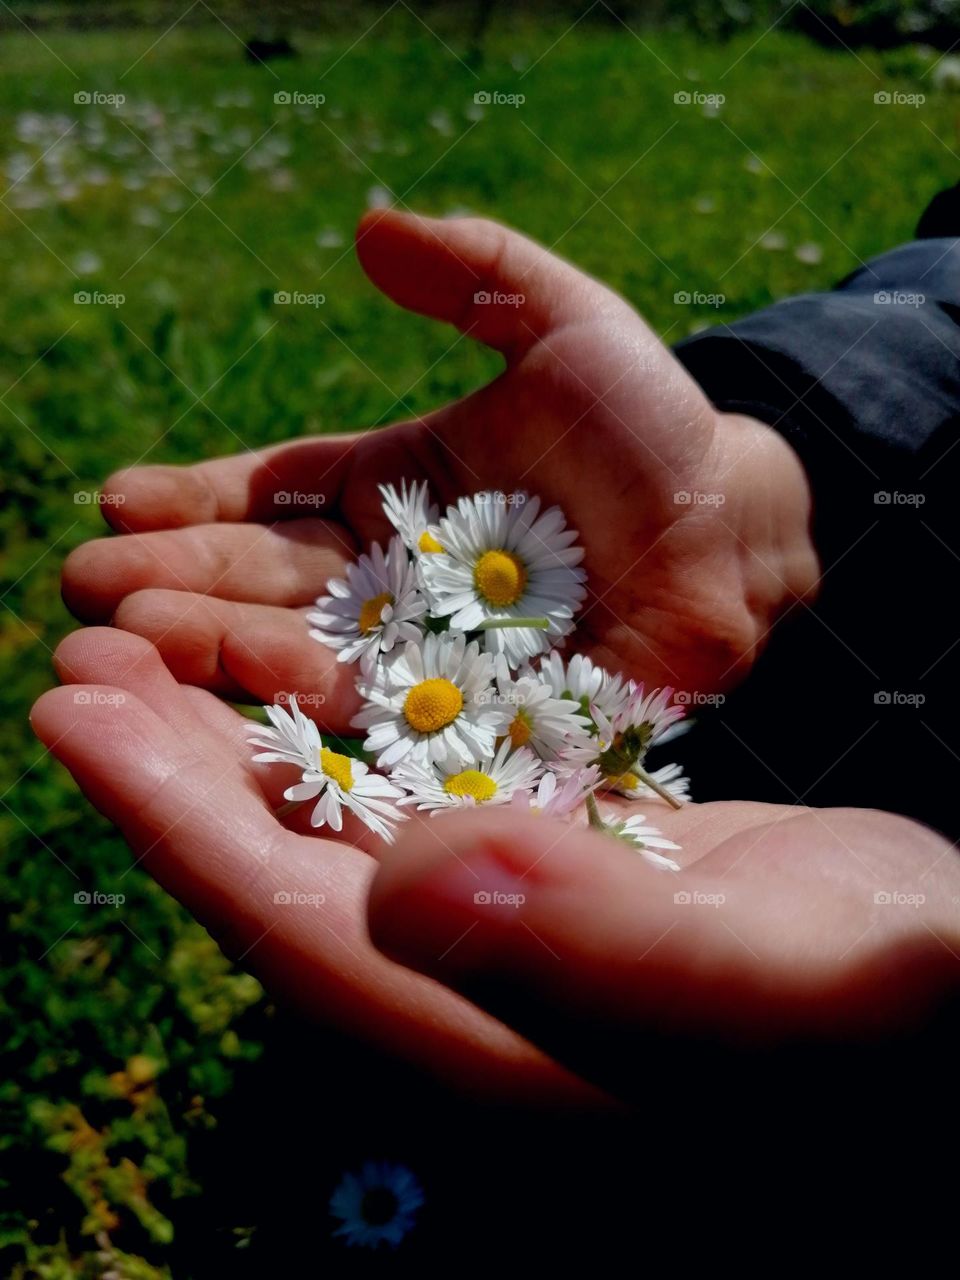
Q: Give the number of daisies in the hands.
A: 12